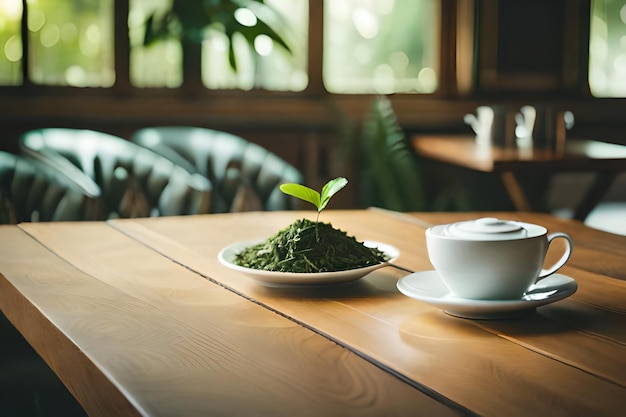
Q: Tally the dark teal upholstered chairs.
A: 3